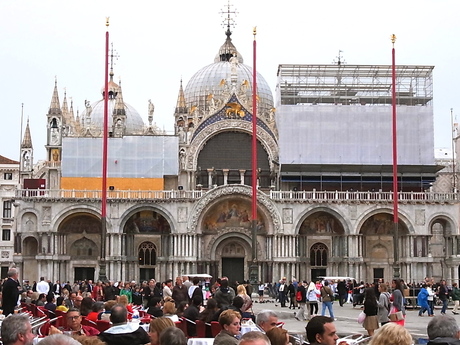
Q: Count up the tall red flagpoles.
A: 3